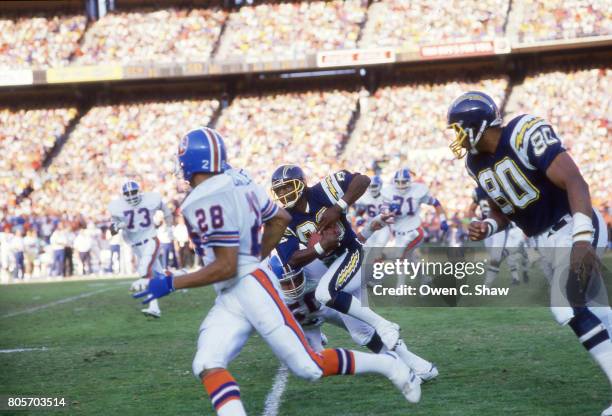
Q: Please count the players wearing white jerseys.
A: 5